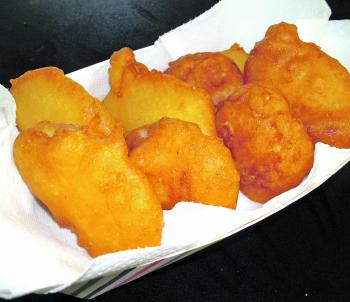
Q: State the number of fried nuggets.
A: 8